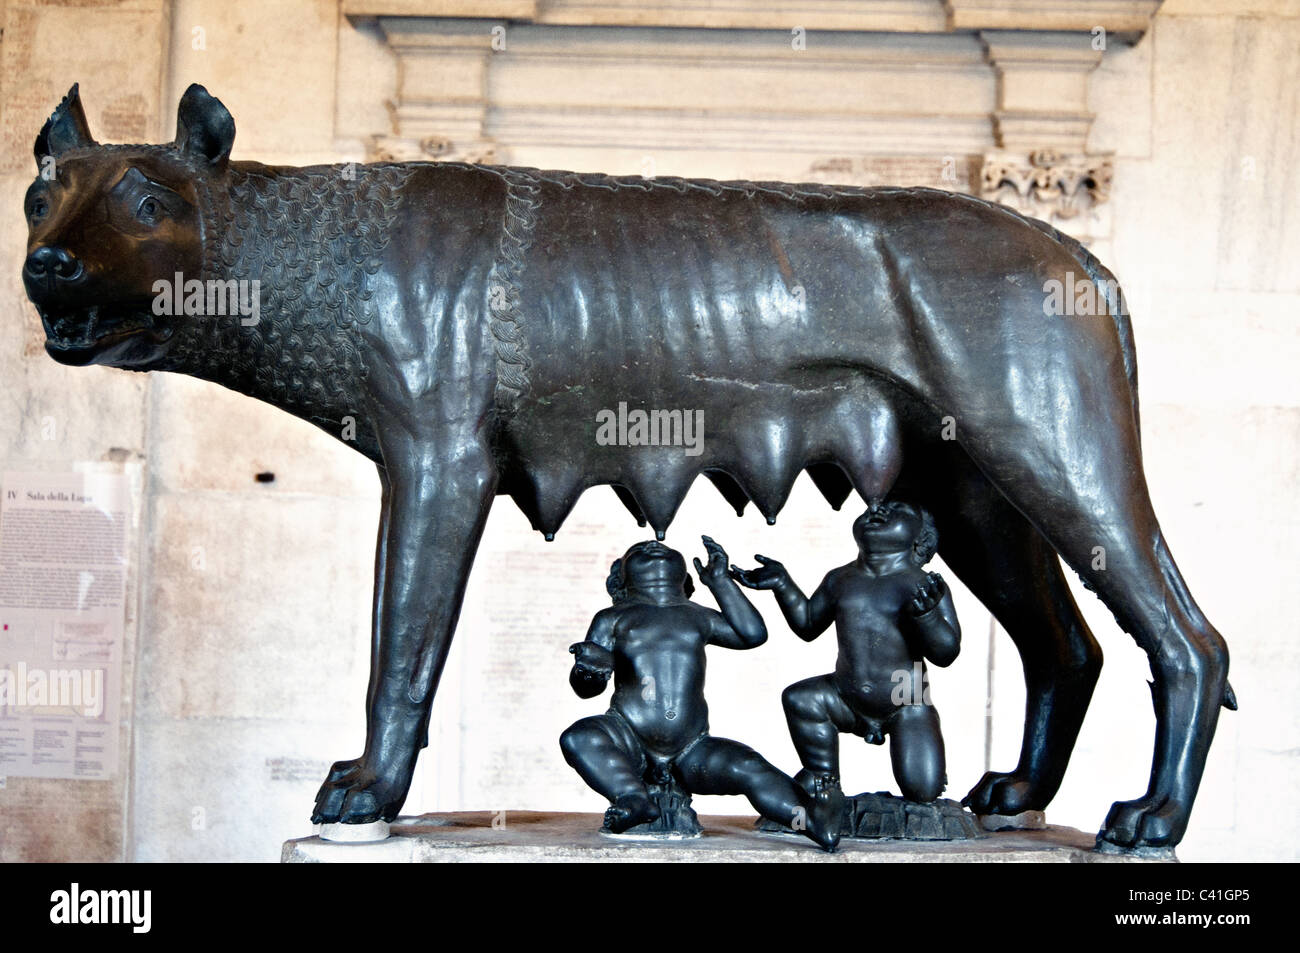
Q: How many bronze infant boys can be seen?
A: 2